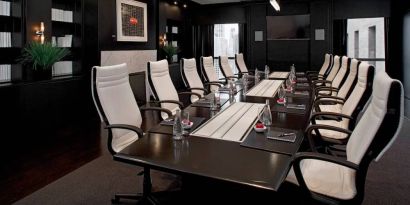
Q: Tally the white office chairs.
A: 12